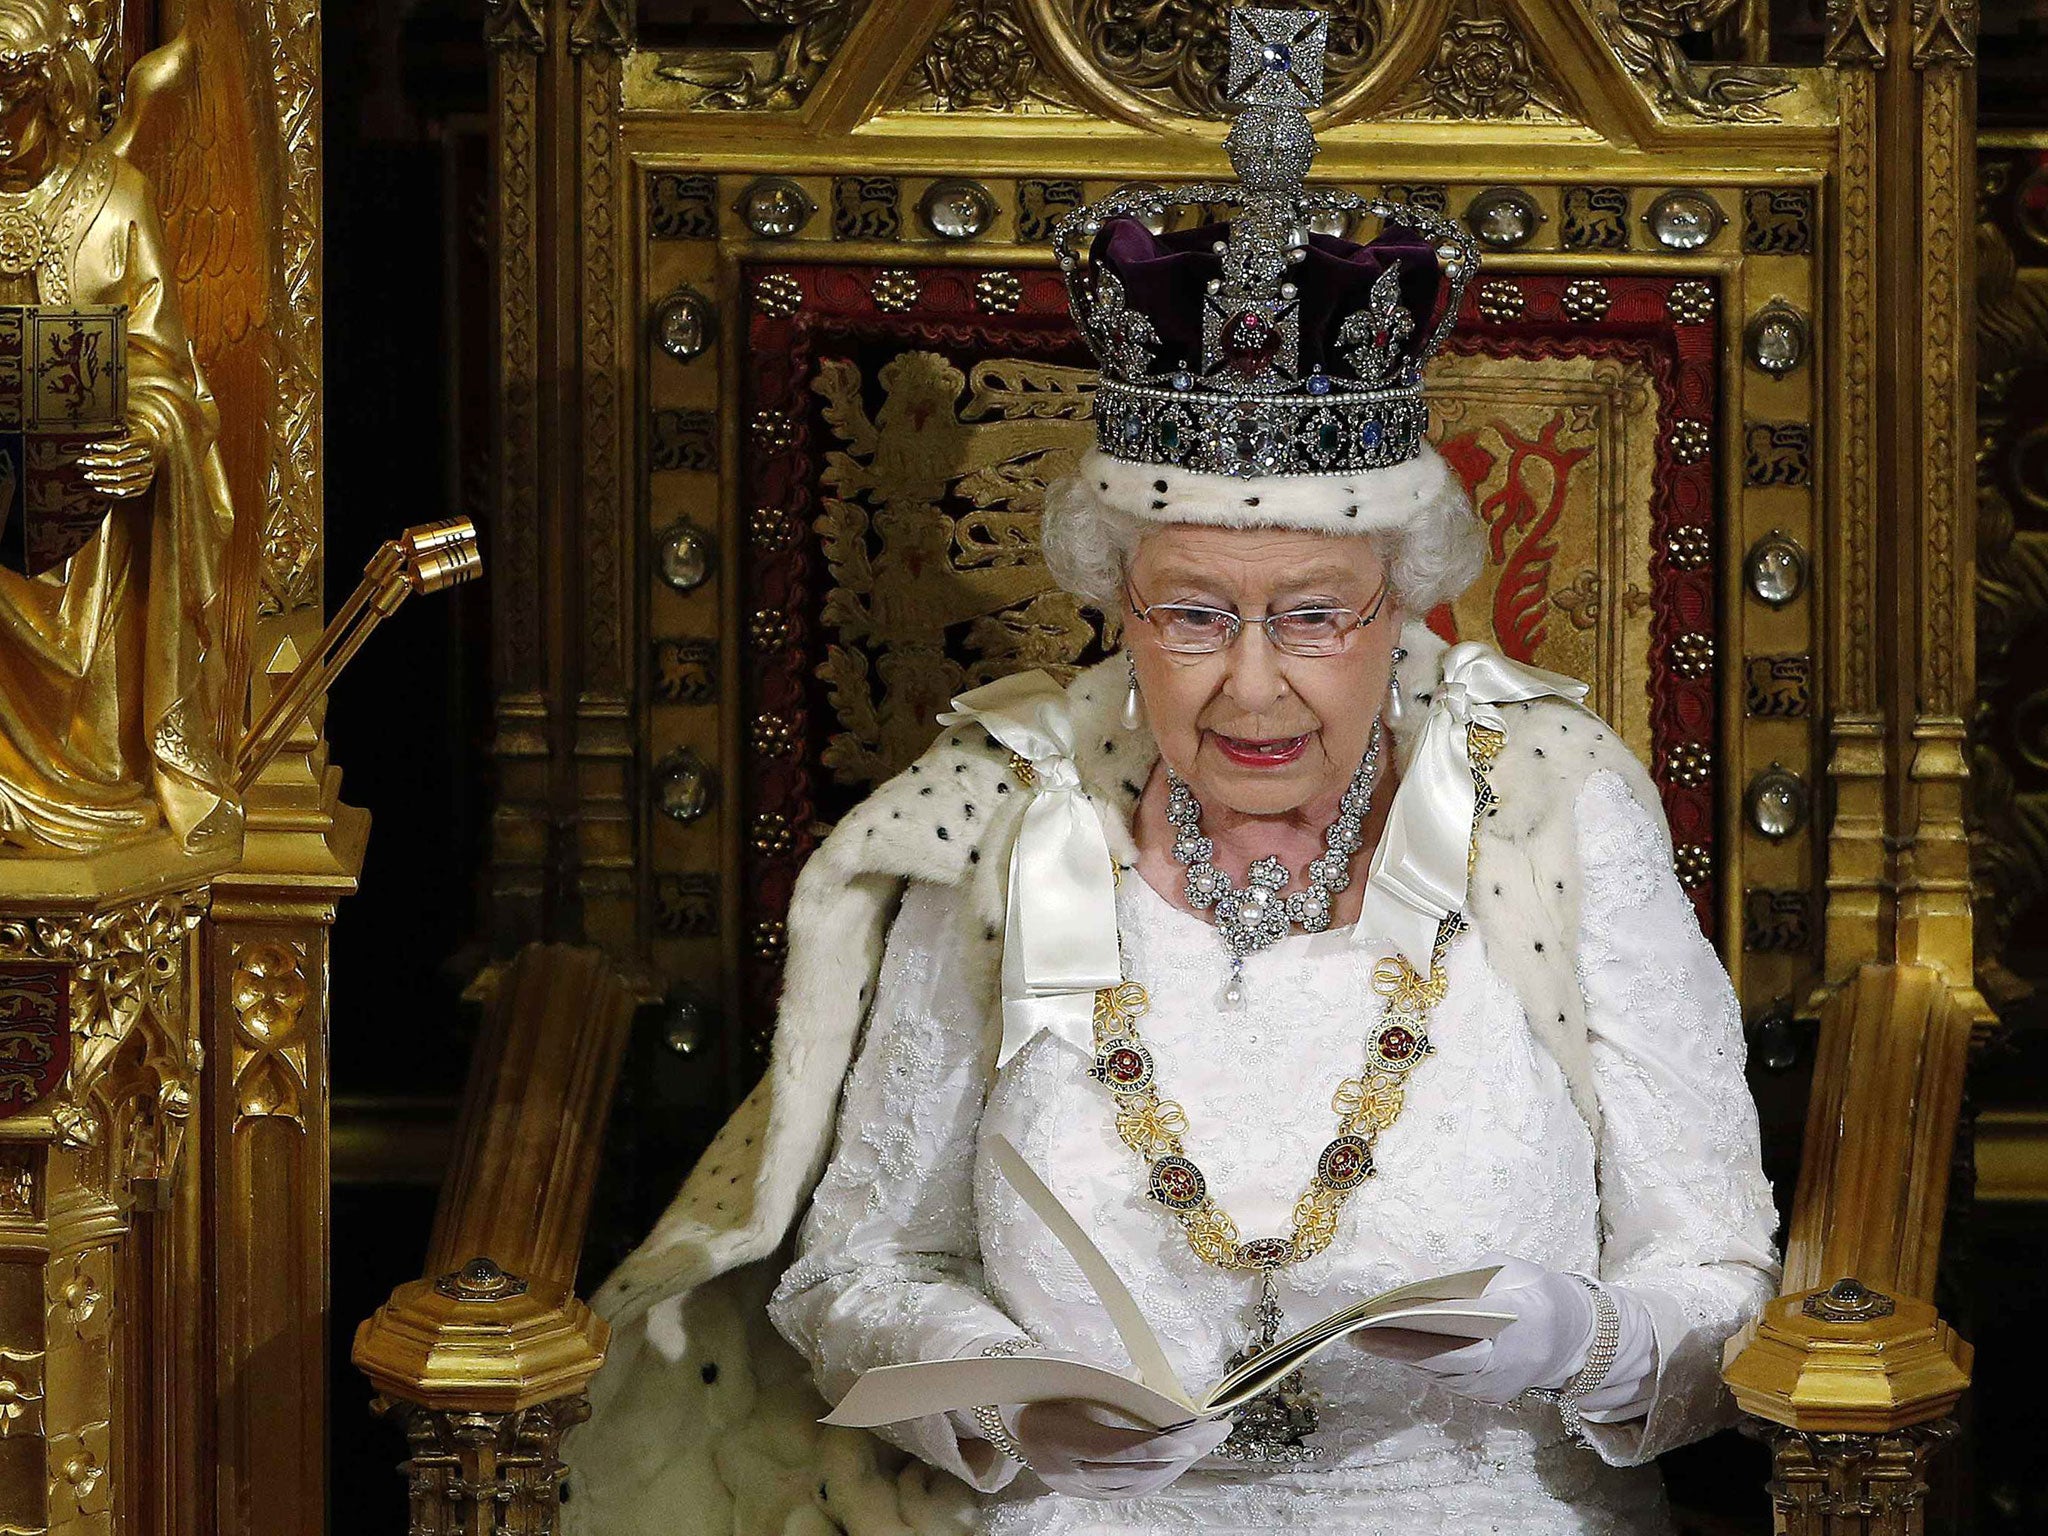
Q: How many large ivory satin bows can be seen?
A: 2